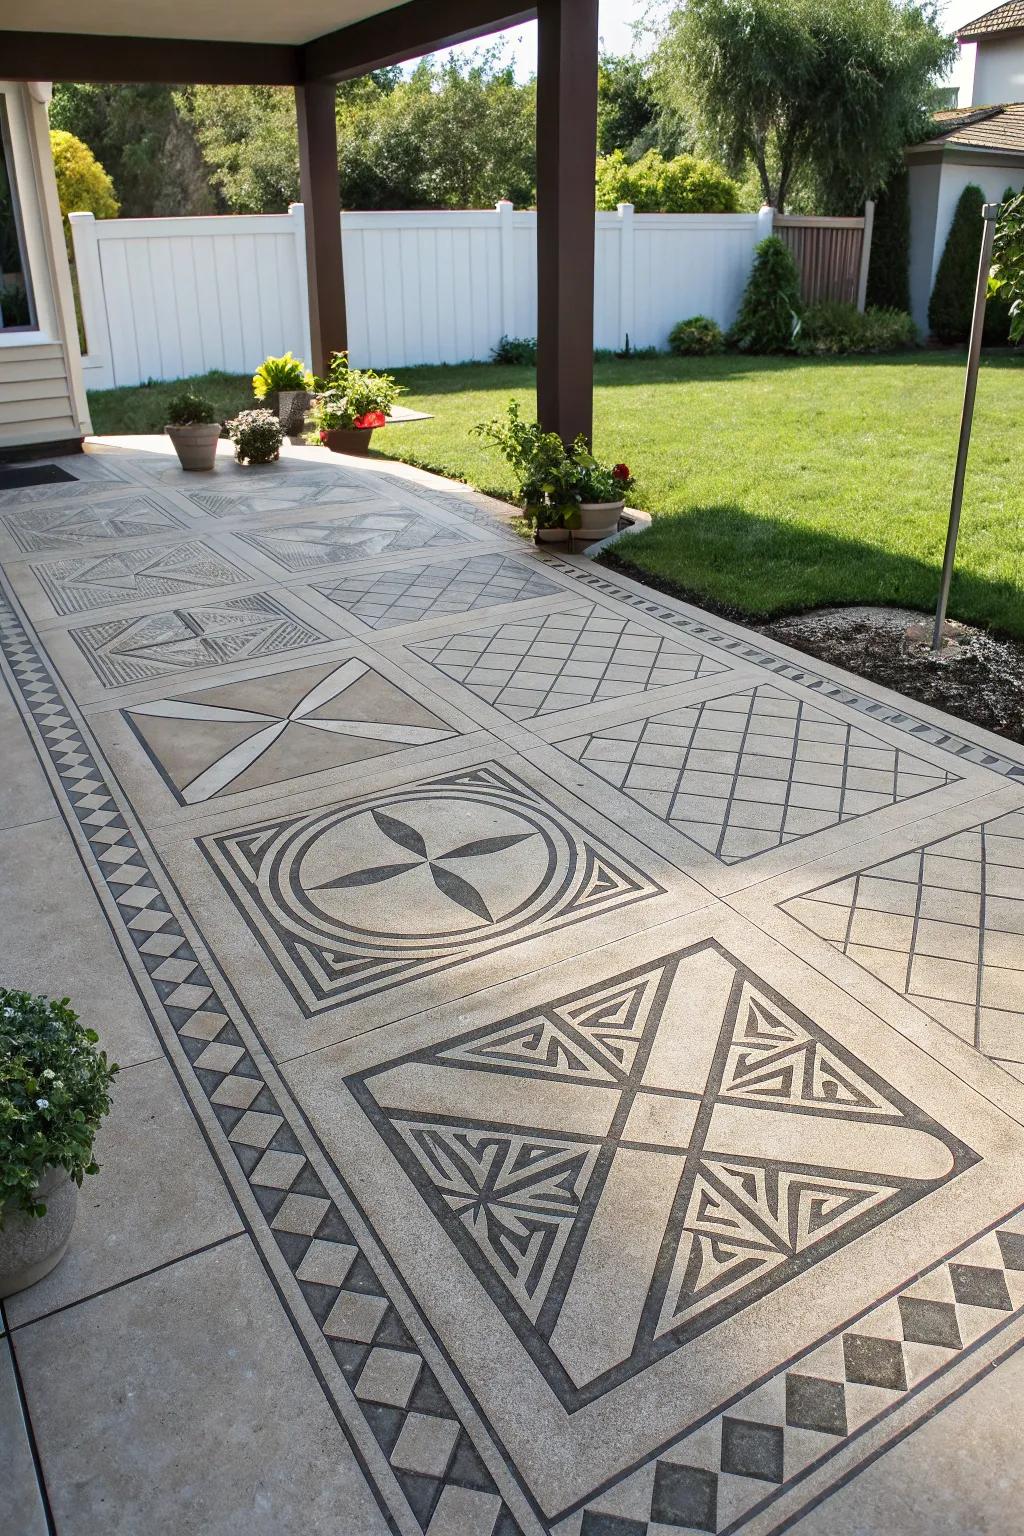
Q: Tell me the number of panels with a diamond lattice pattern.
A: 4